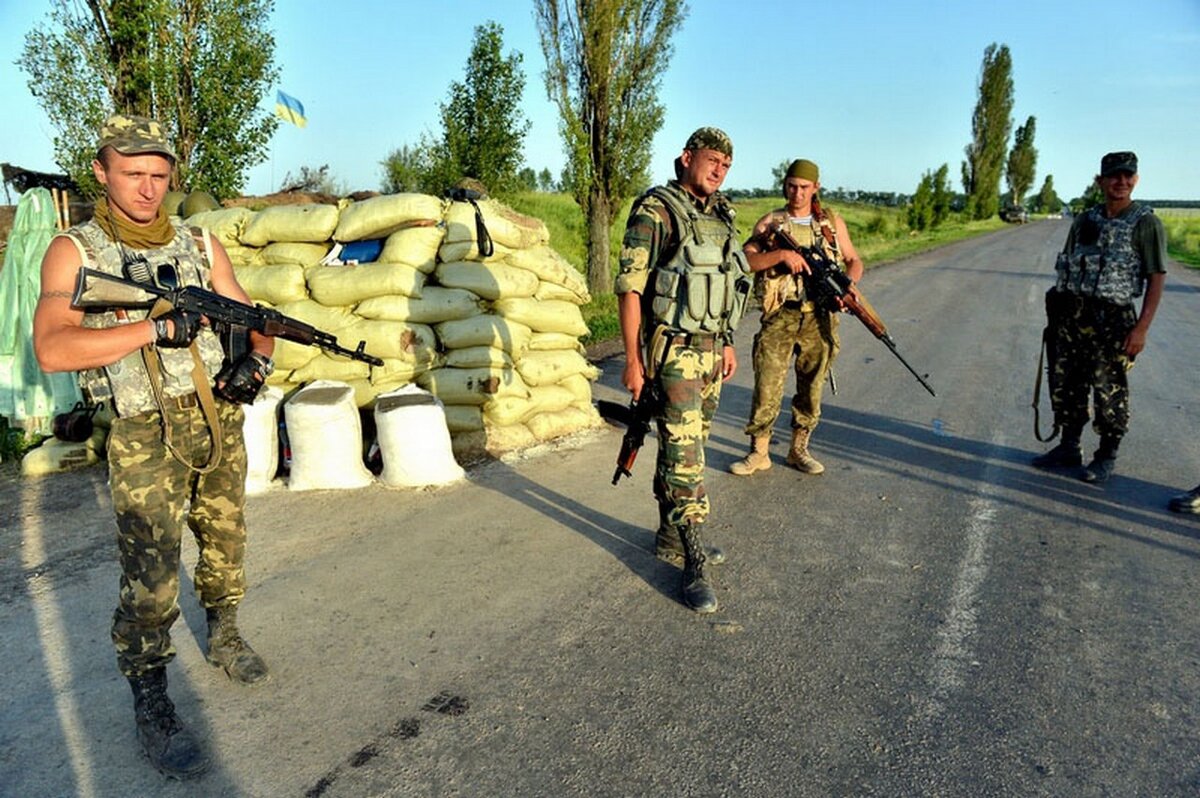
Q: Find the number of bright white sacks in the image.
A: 3